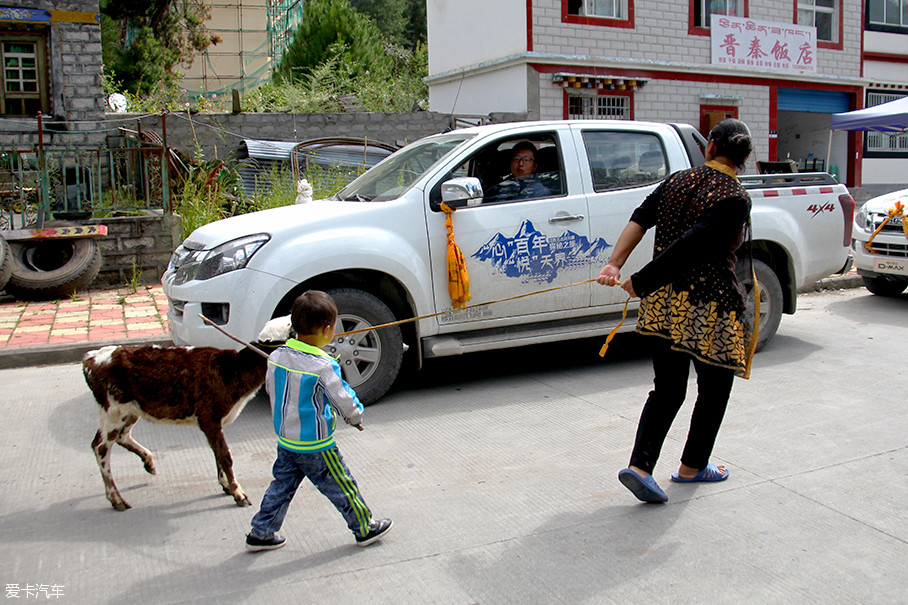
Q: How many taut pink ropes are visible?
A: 0